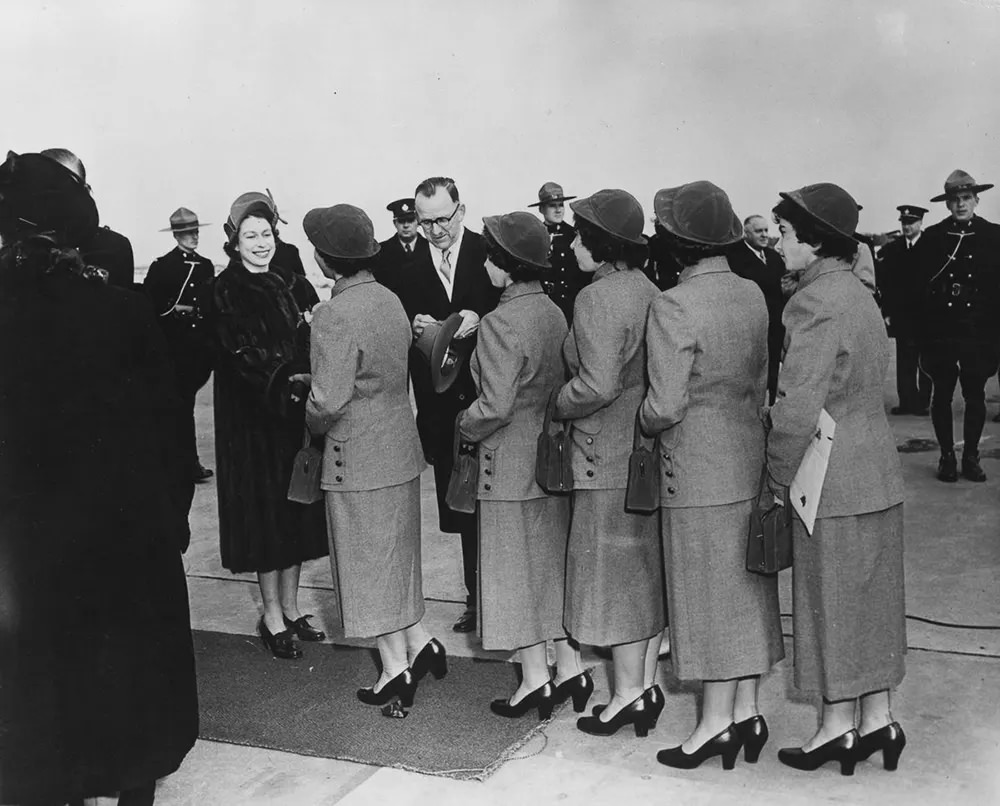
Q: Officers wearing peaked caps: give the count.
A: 2